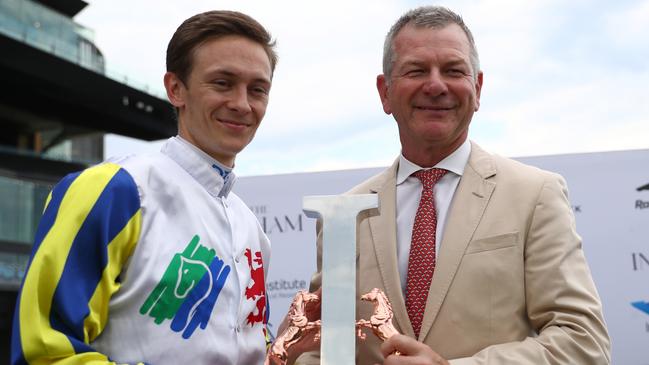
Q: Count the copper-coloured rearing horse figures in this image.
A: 2